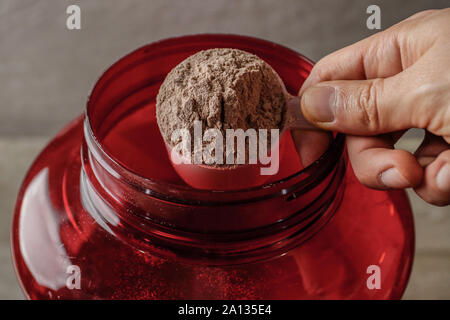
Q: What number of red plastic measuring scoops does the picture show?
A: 1